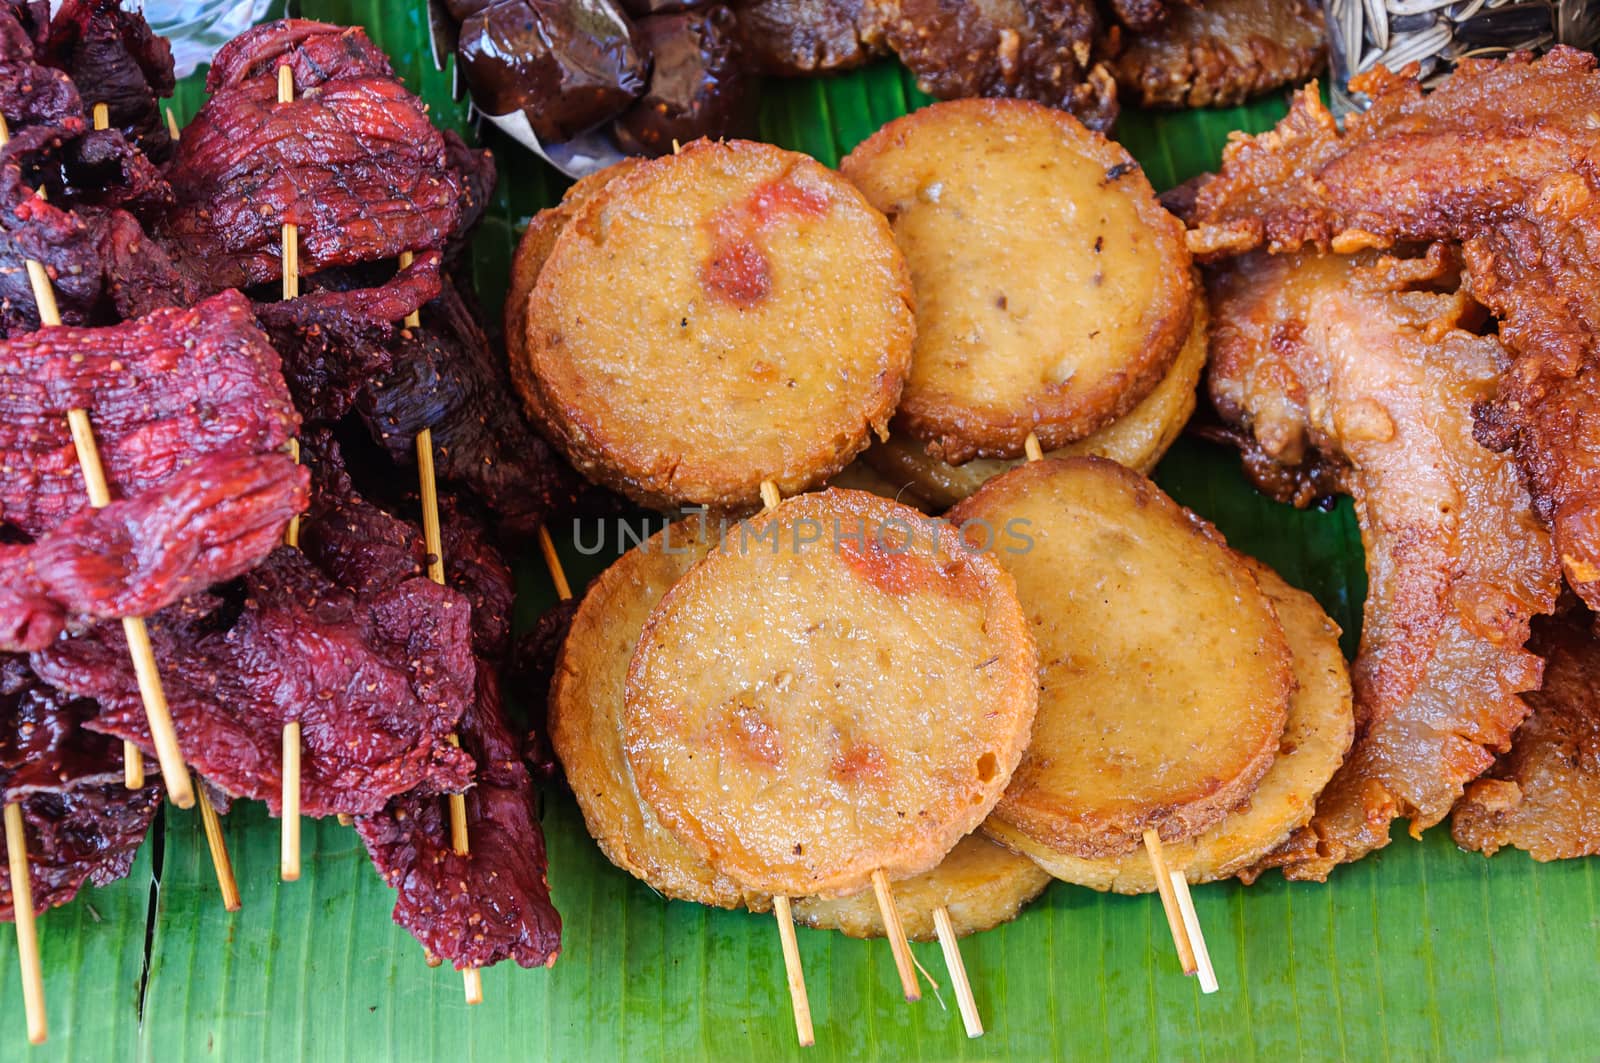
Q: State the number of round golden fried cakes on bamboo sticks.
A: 9